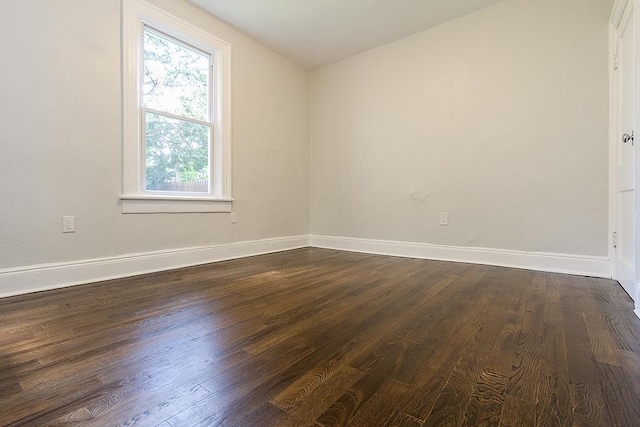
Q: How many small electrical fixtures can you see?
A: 3